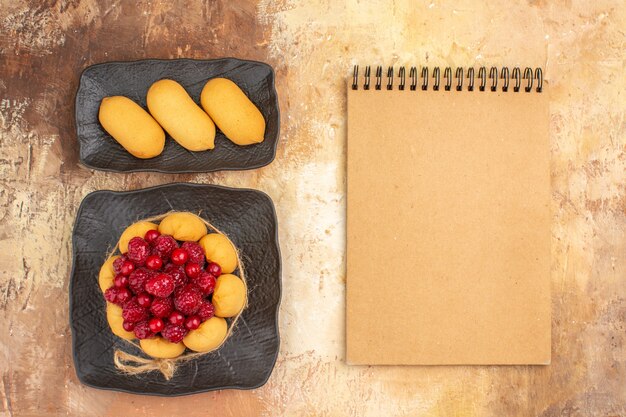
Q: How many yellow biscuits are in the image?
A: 11